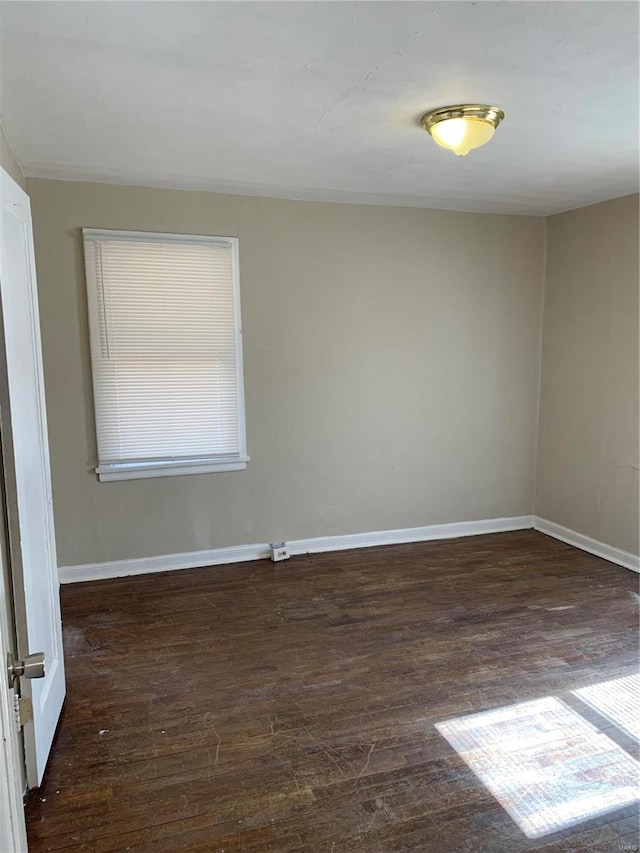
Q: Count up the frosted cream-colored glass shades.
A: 1